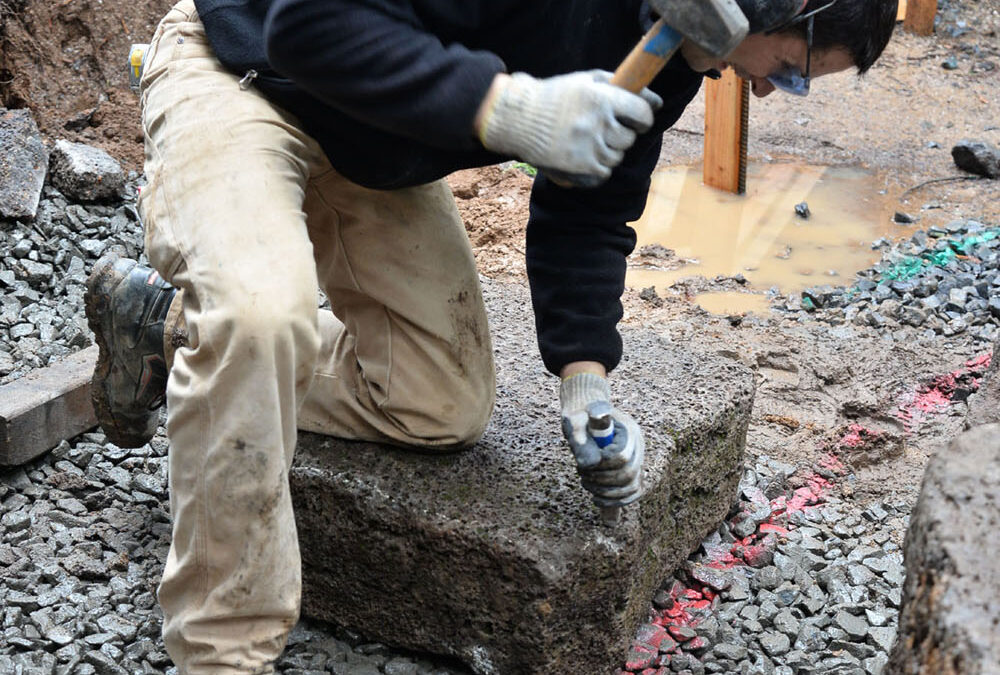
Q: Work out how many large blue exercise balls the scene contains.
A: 0